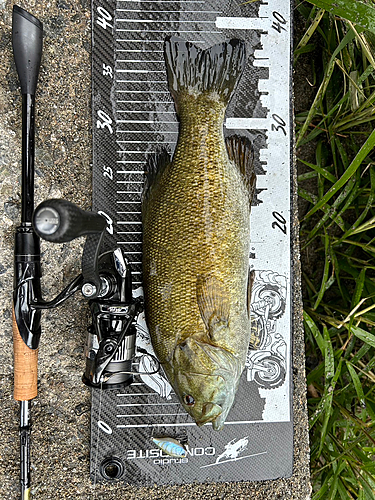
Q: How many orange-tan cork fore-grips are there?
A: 1